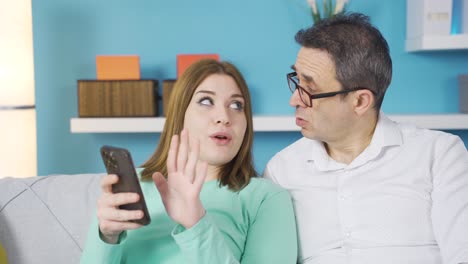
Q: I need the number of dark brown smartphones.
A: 1